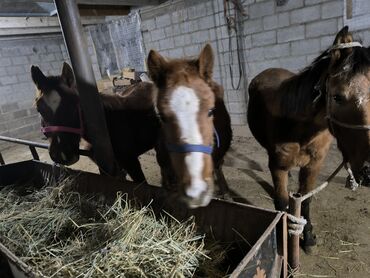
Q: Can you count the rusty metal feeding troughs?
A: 1